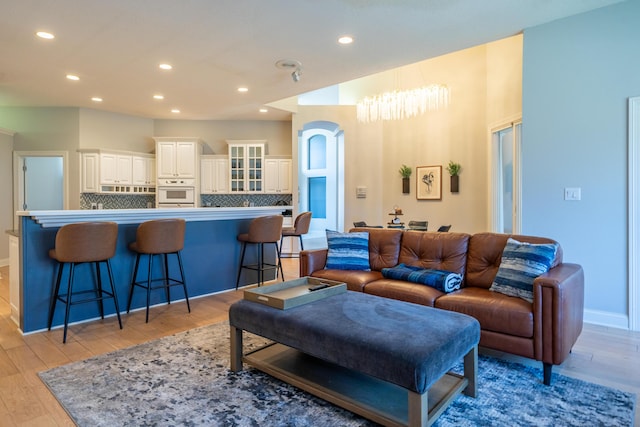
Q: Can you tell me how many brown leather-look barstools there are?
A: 4